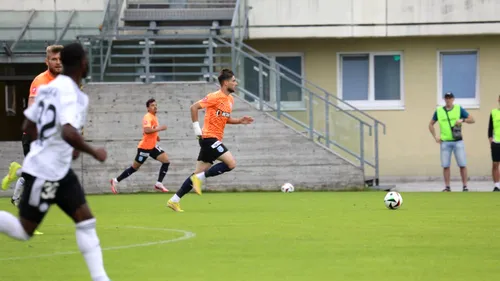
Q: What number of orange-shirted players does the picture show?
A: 3